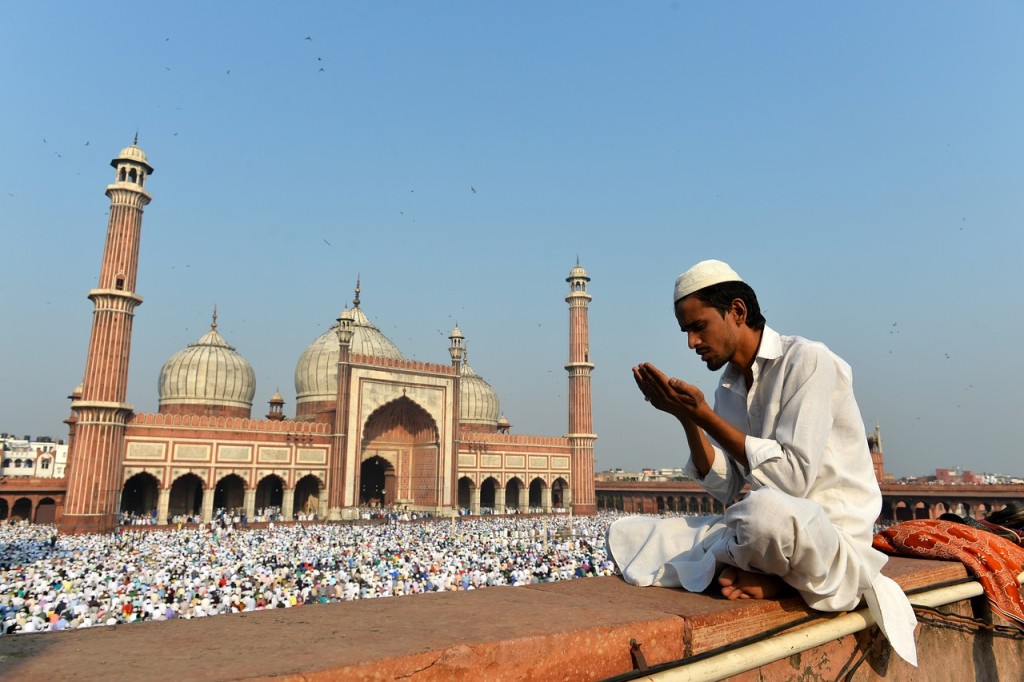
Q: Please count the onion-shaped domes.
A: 3